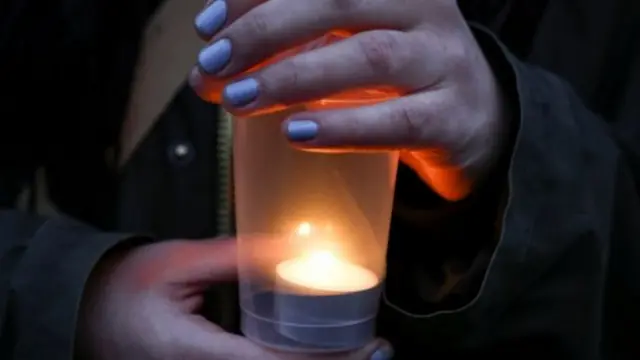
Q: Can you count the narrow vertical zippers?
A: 1